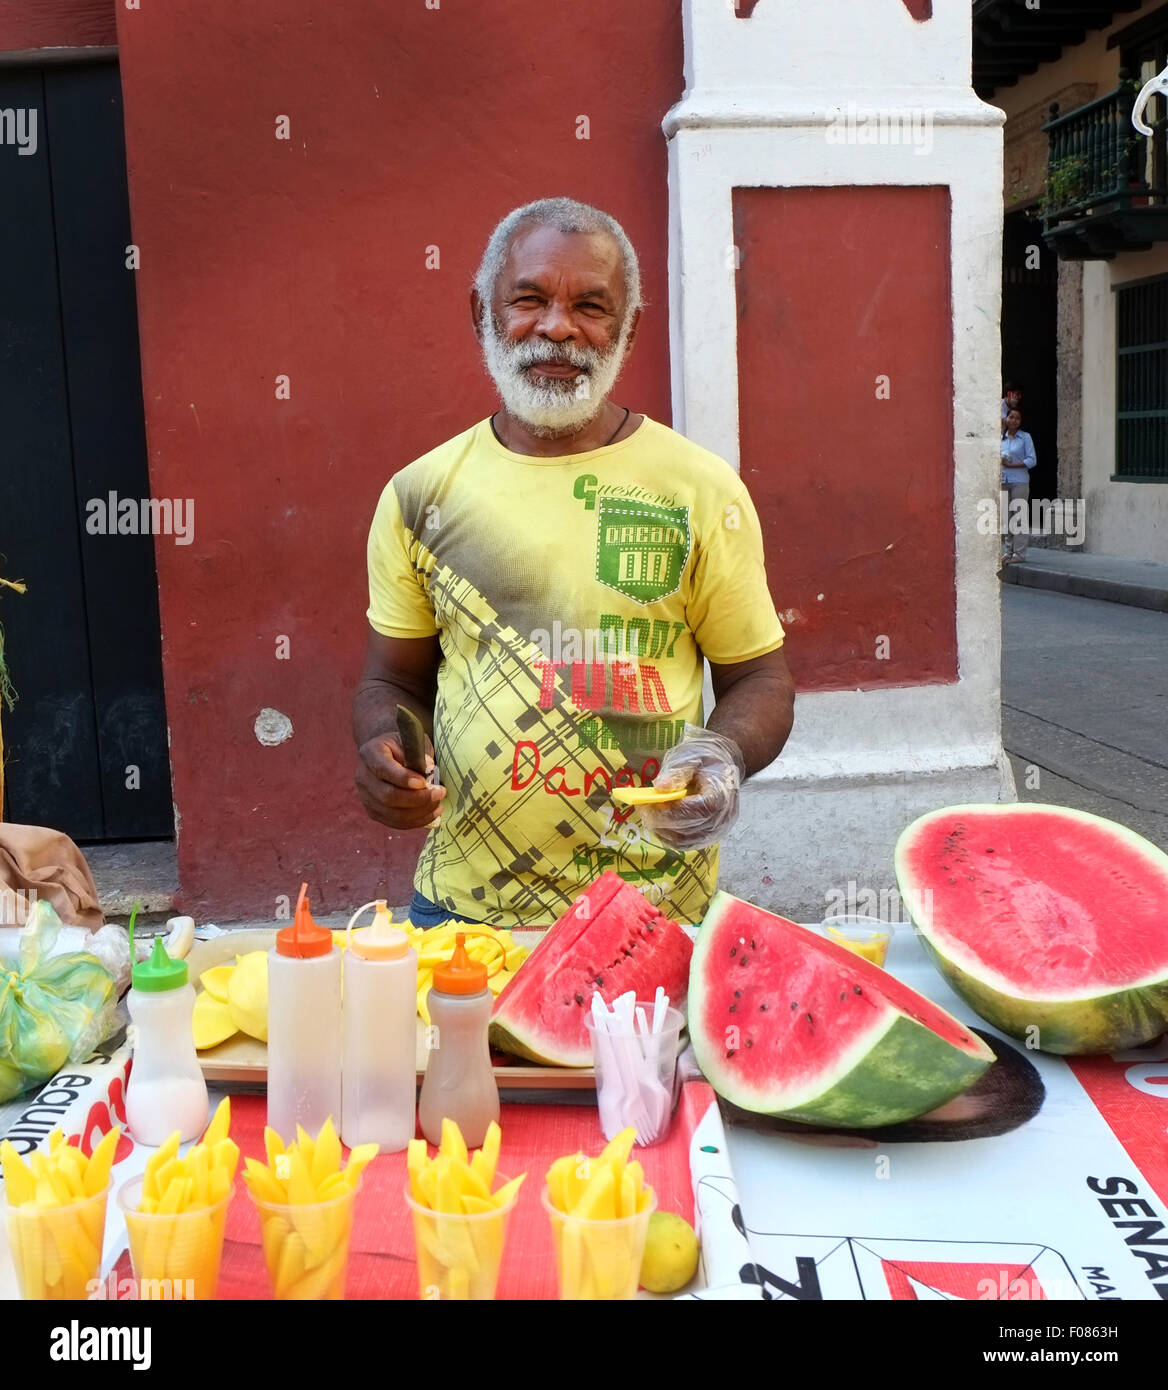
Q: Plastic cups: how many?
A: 7